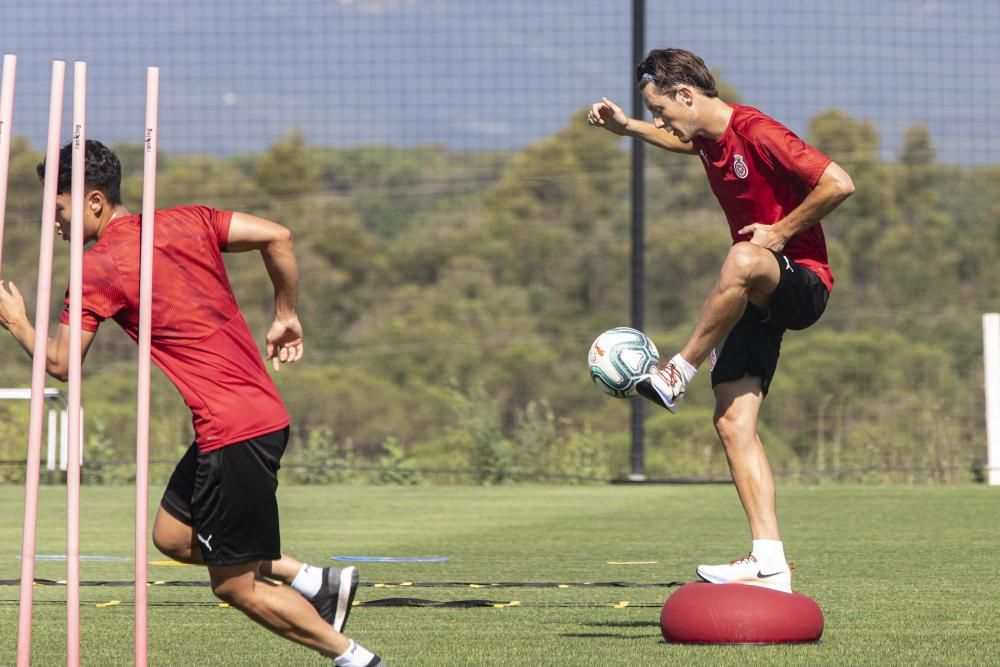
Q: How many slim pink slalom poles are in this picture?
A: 4